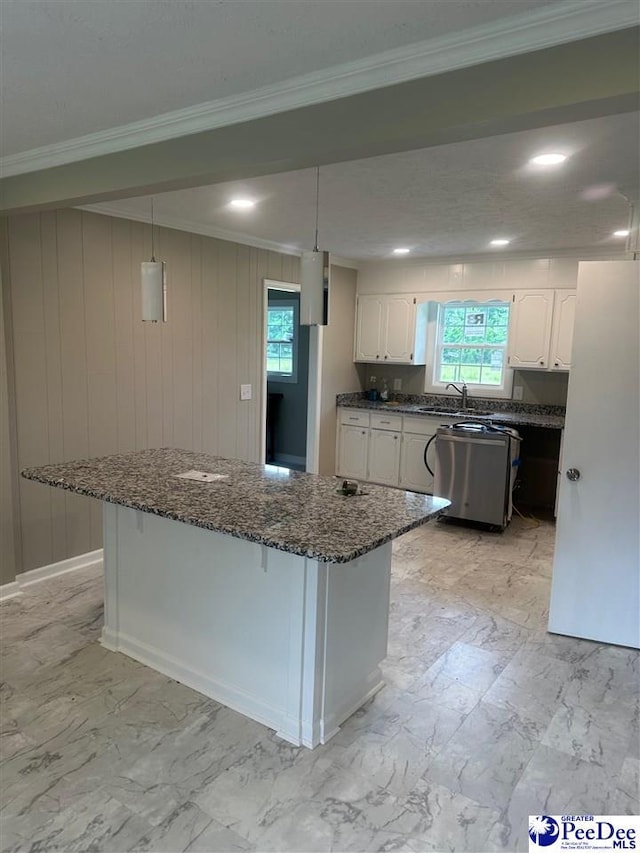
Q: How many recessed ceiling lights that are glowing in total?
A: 5